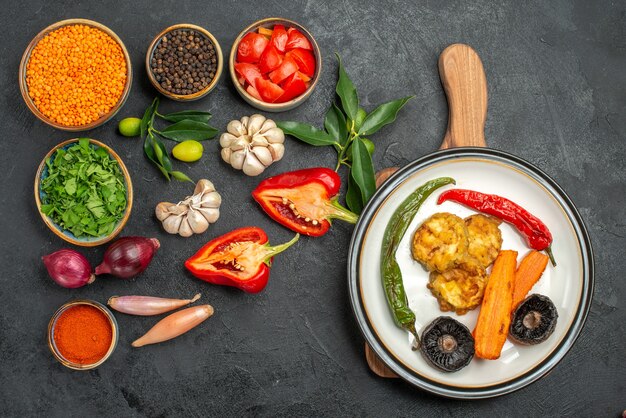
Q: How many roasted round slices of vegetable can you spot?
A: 3